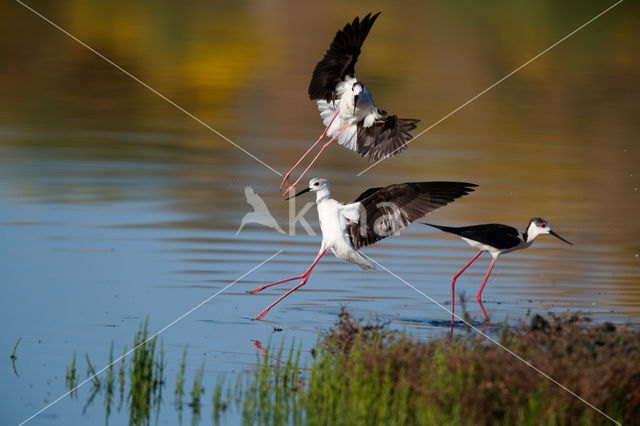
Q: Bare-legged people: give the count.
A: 0